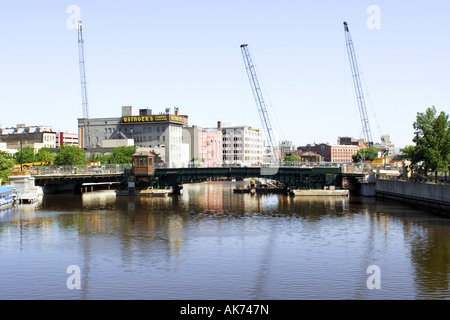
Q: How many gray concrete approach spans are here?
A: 2